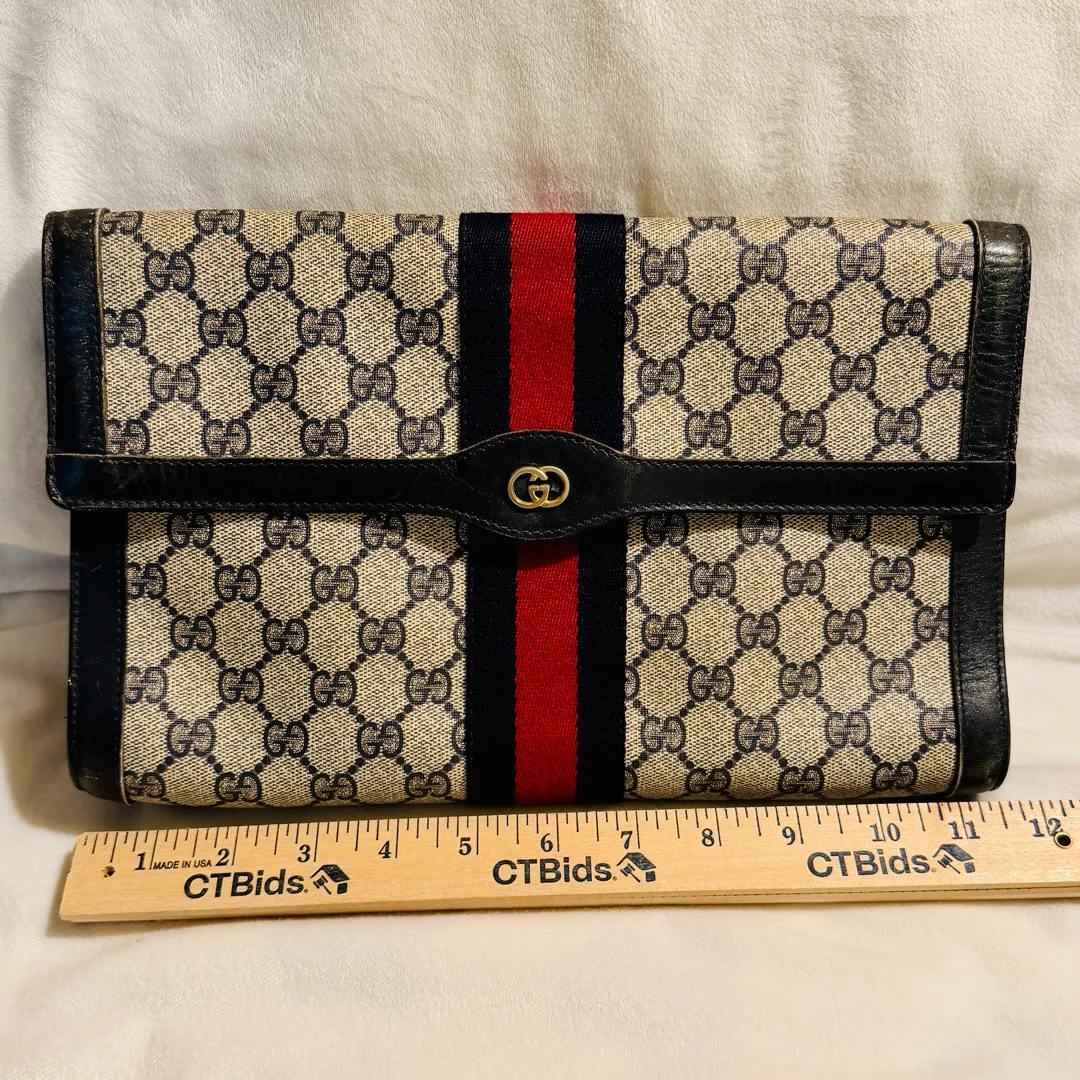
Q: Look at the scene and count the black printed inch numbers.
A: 12